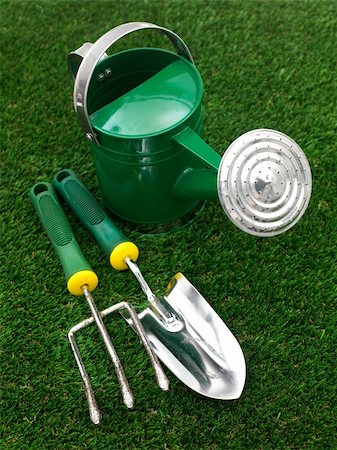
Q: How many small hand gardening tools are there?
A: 2